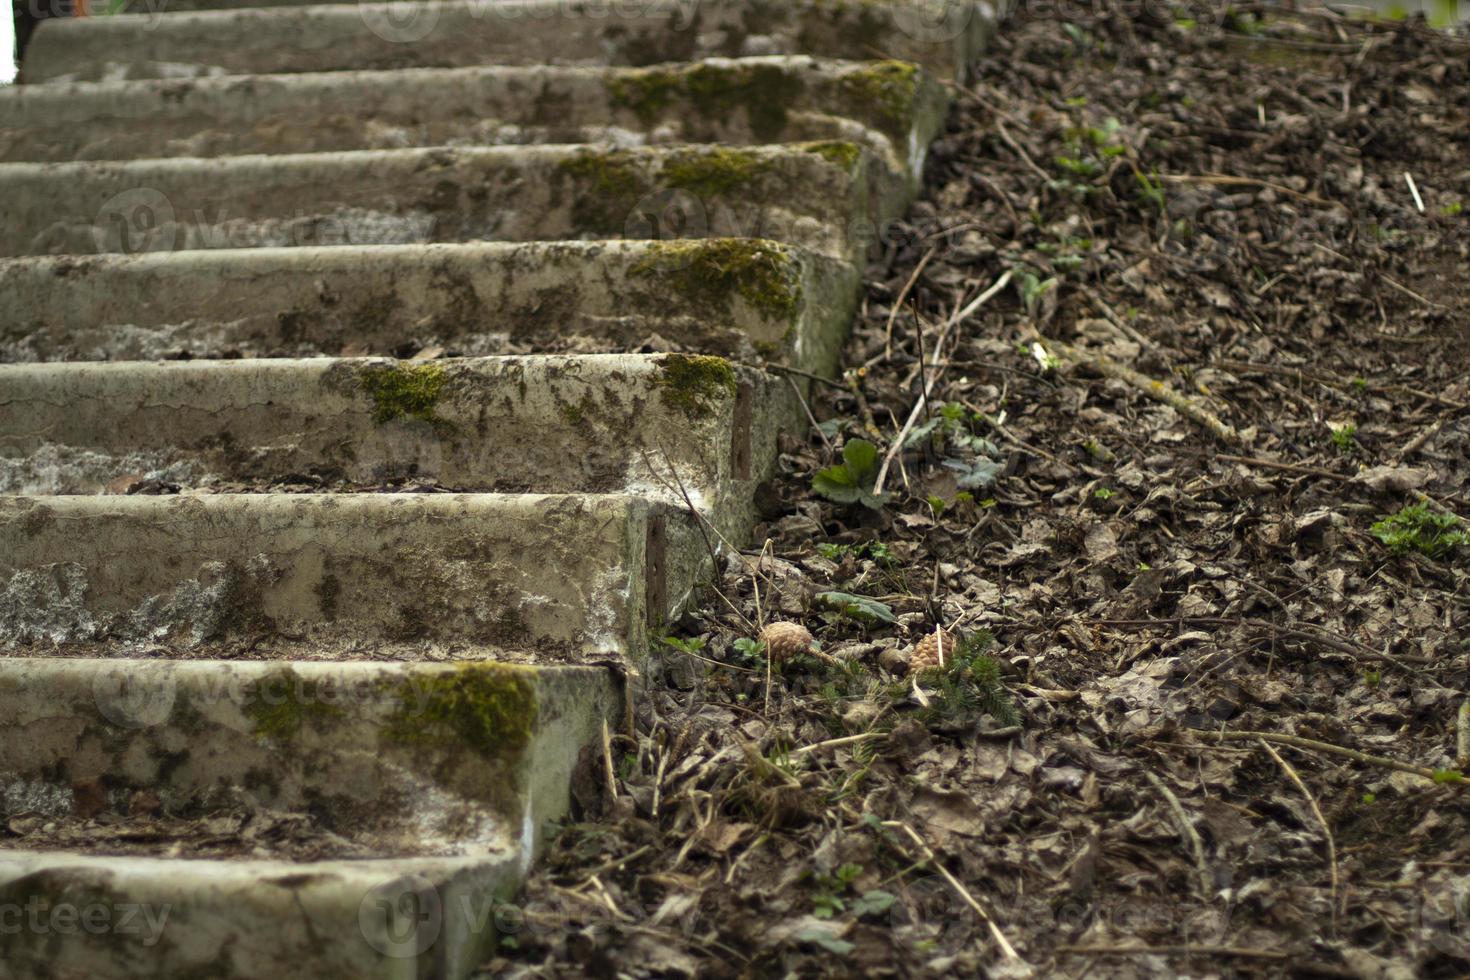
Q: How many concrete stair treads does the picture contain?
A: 8